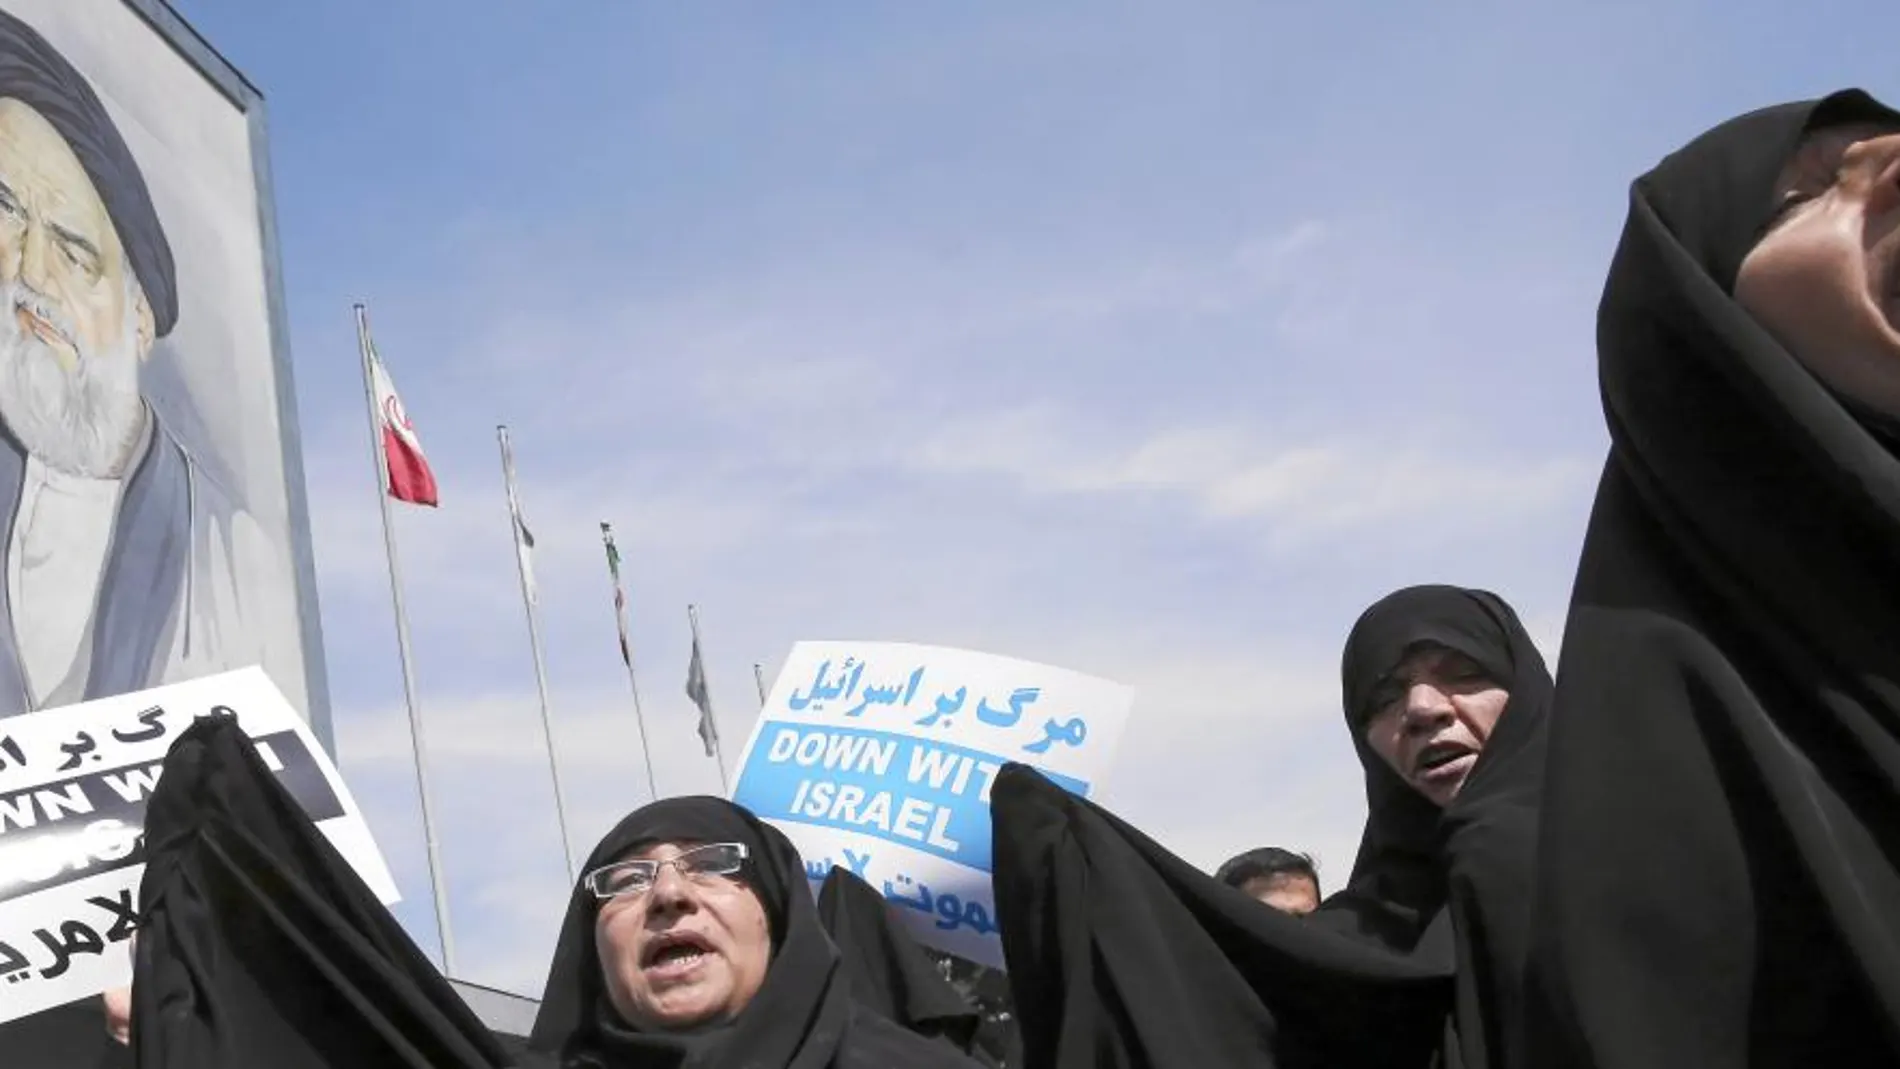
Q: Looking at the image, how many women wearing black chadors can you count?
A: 3